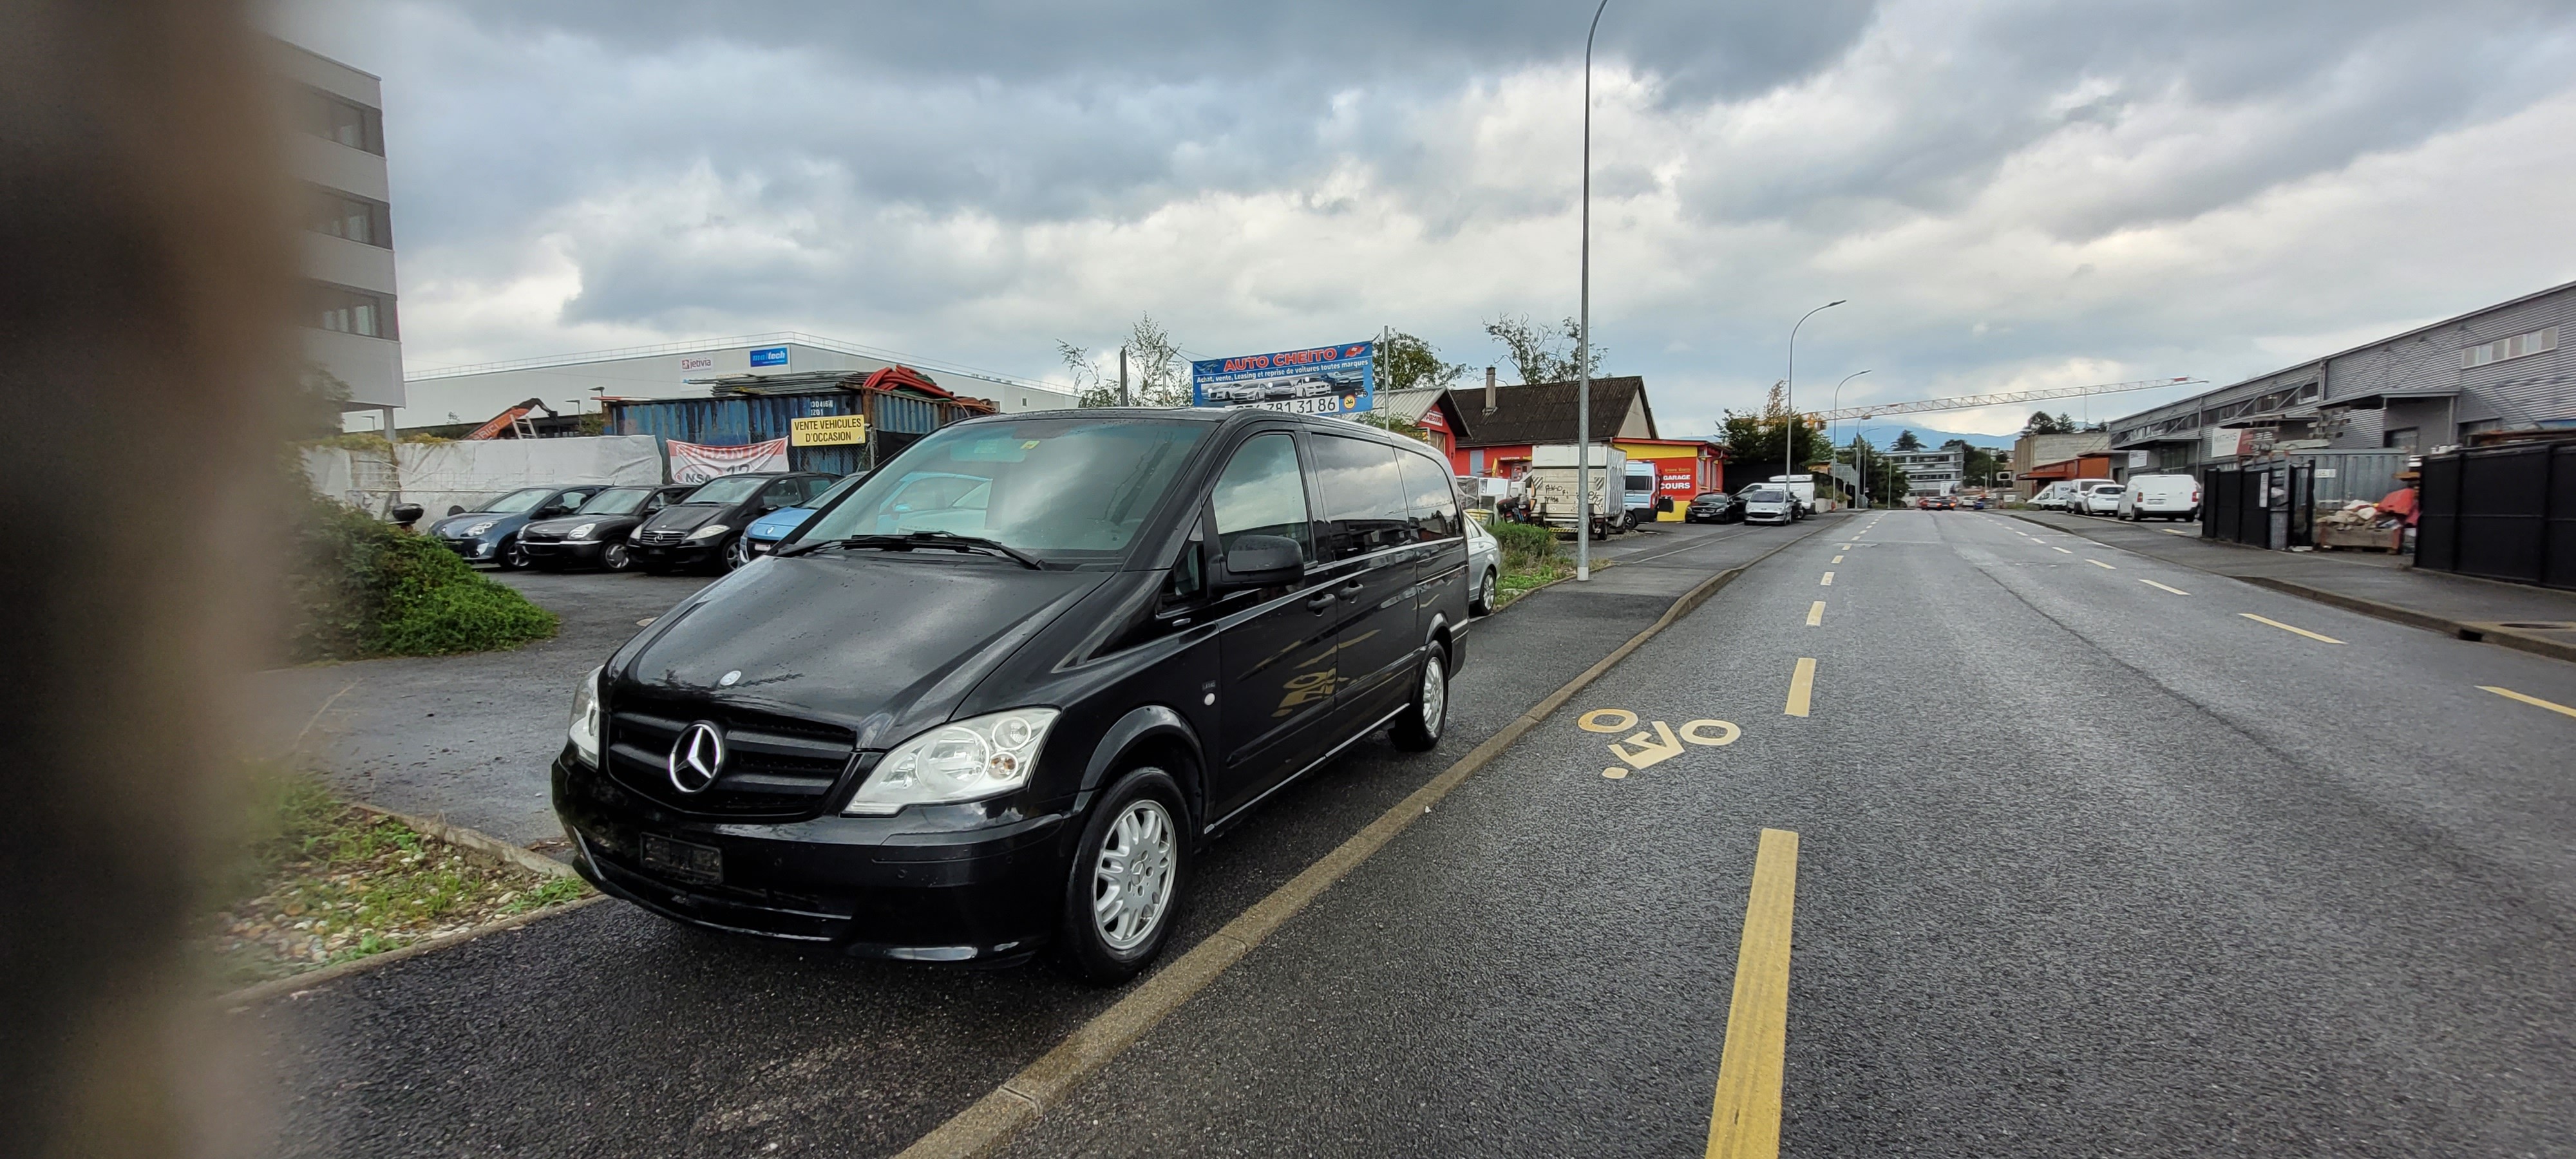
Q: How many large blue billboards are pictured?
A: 1